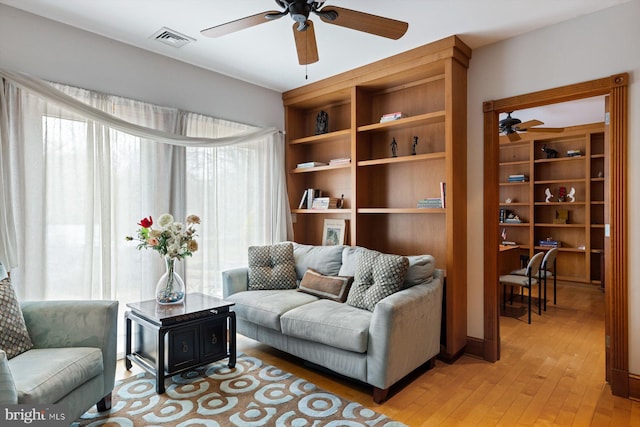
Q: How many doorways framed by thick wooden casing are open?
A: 1